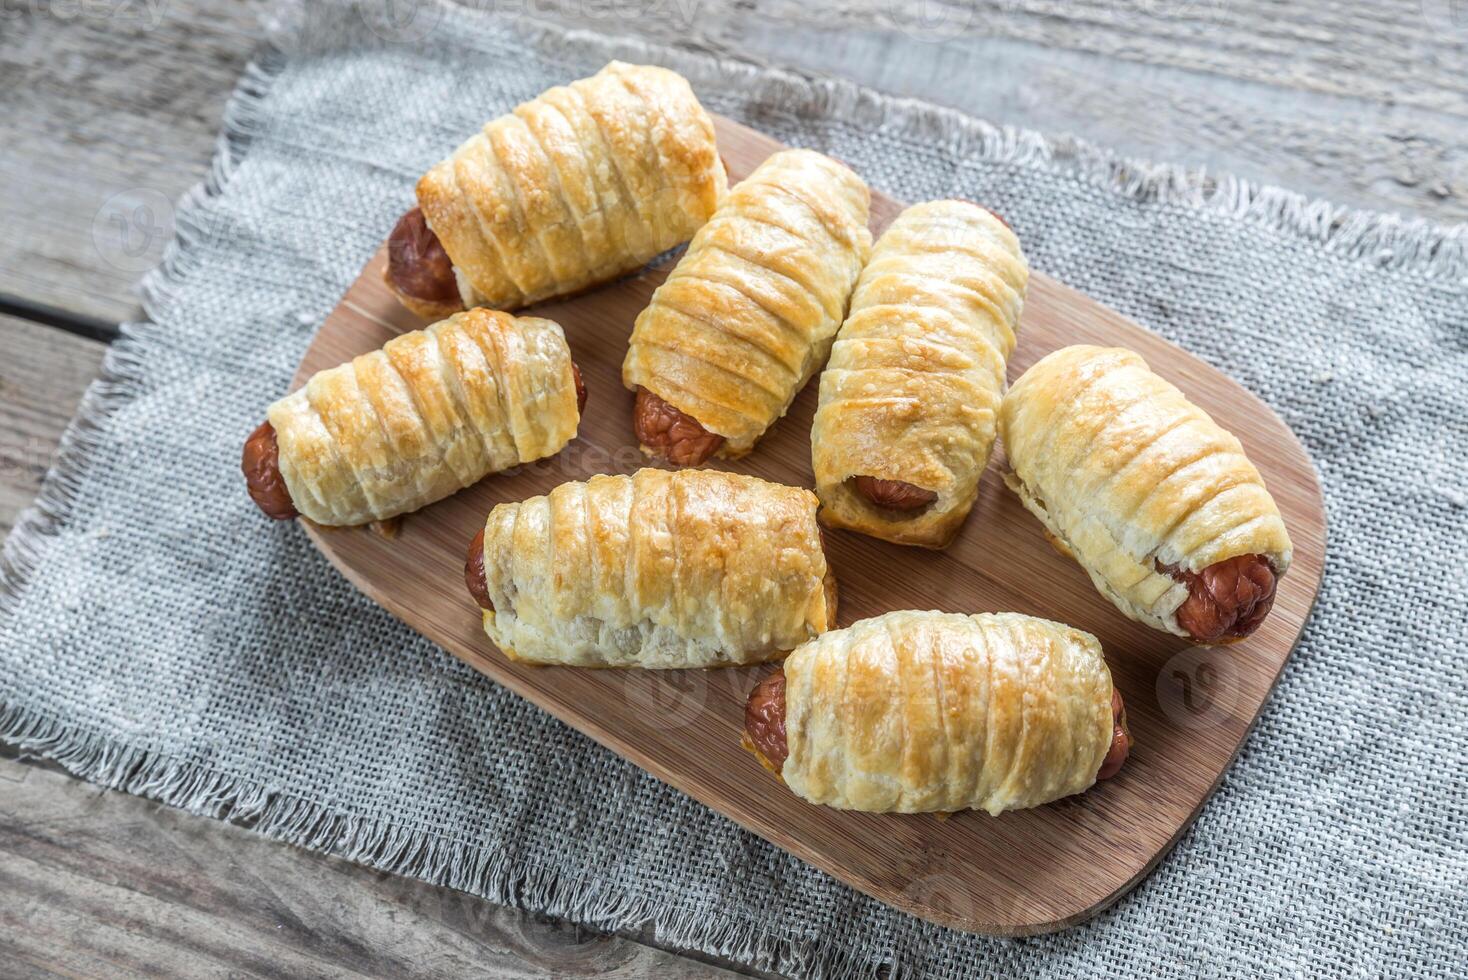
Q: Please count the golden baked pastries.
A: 7